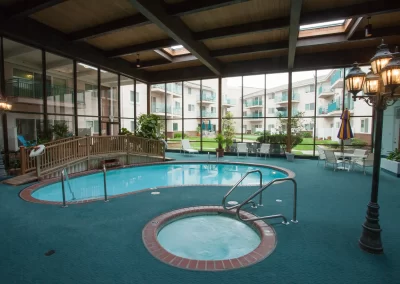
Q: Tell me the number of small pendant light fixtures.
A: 2